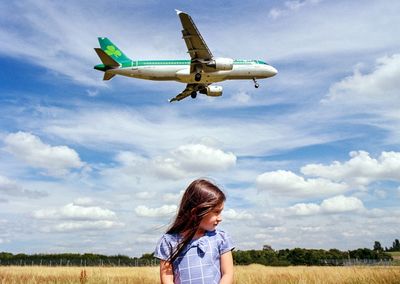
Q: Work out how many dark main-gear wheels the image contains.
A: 2